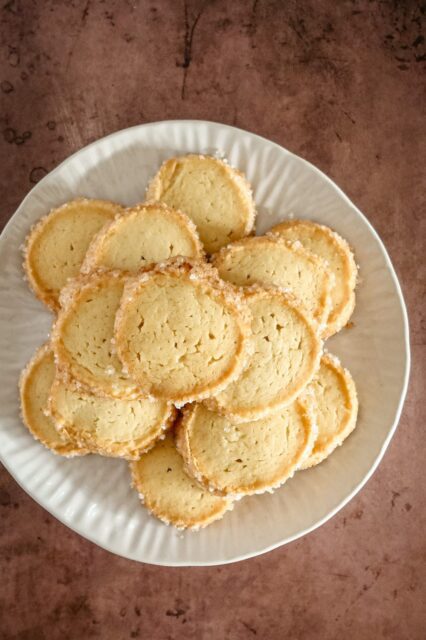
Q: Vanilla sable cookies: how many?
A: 13